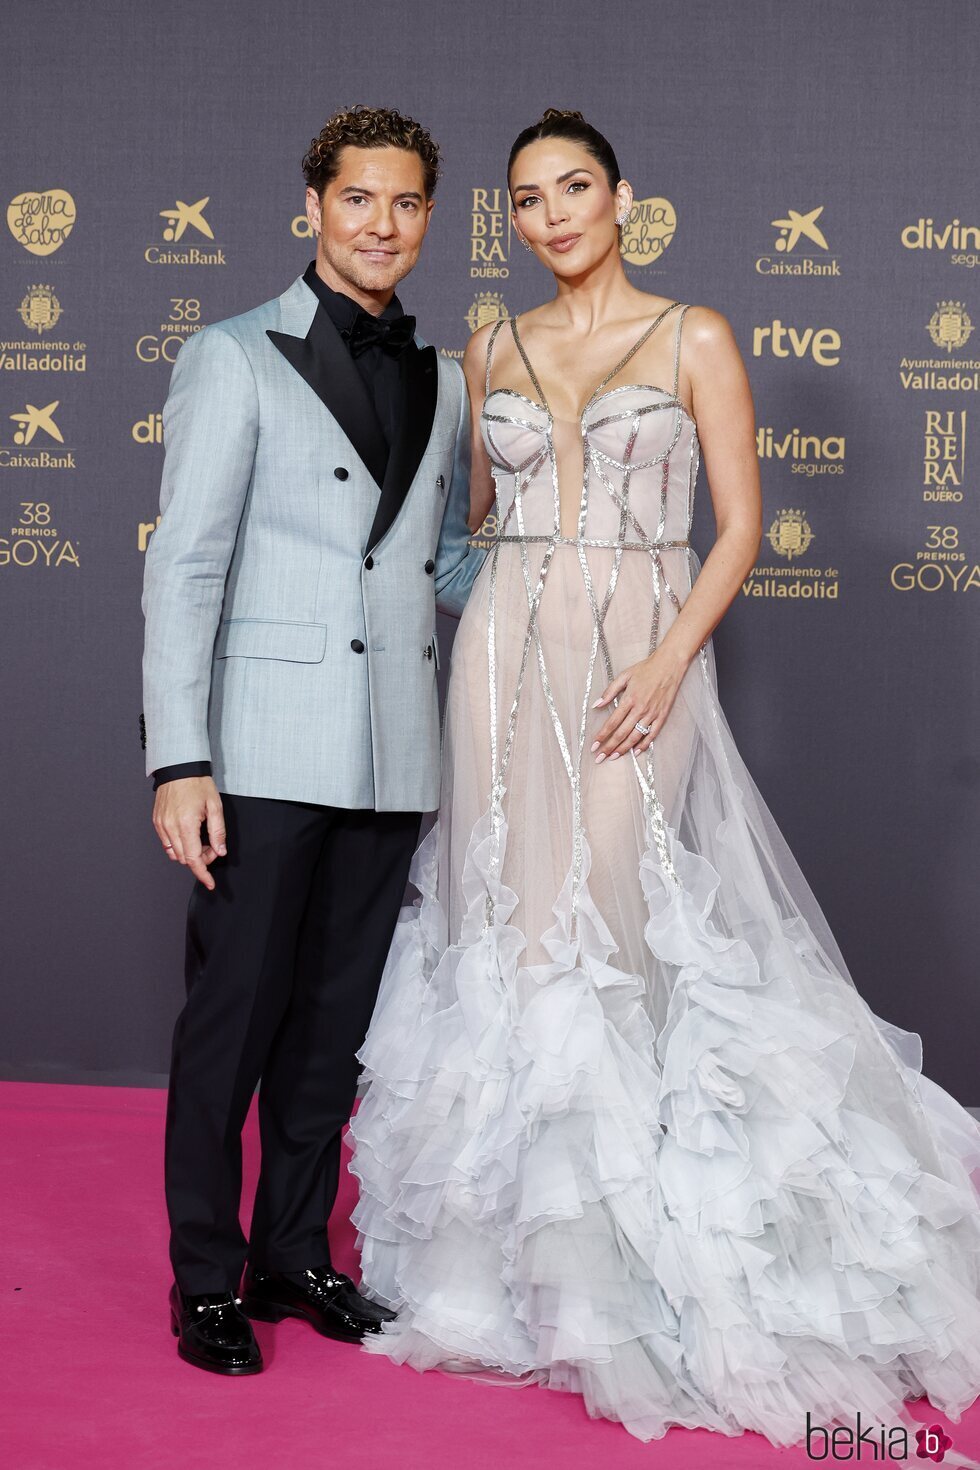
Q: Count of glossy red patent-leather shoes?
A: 0